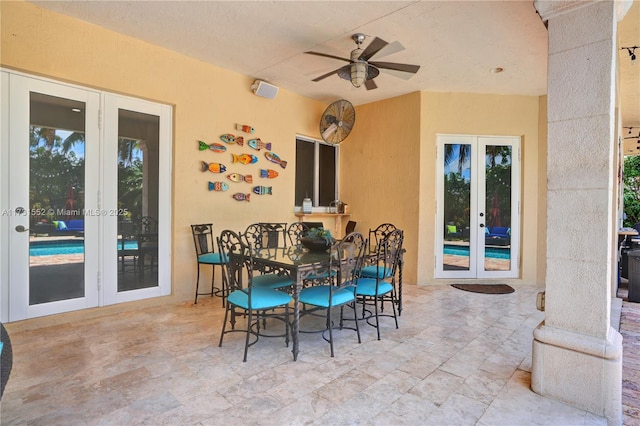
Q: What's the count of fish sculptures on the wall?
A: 12